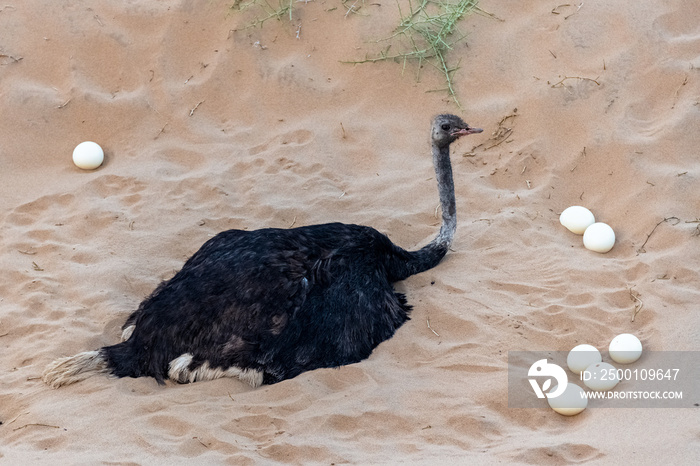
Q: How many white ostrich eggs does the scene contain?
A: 7